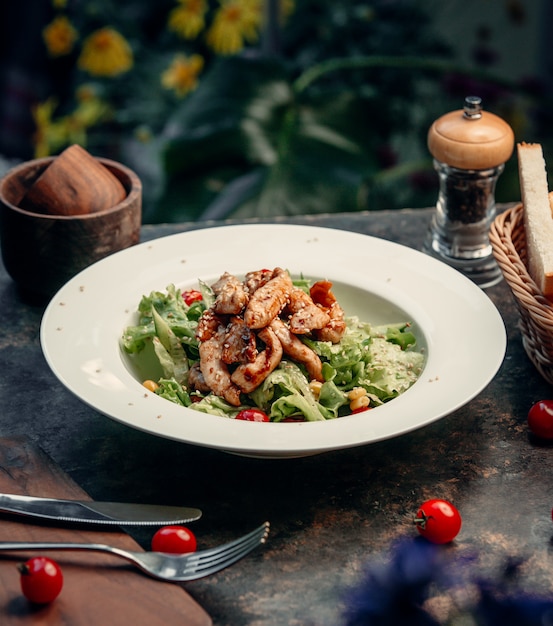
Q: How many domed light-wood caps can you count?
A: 1